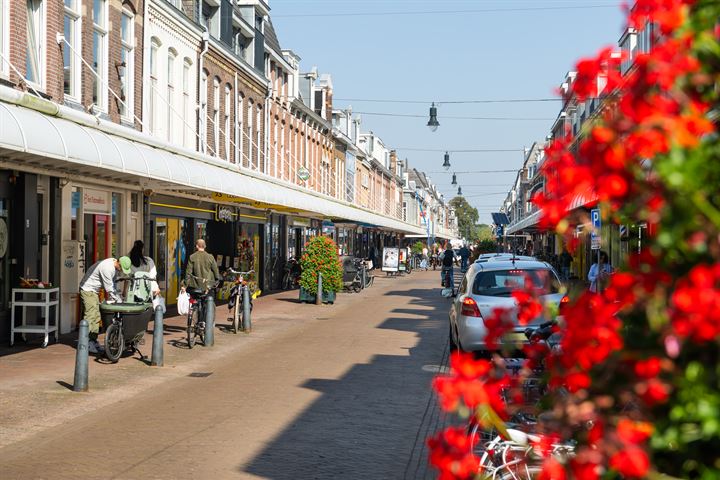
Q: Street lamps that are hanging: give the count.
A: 4